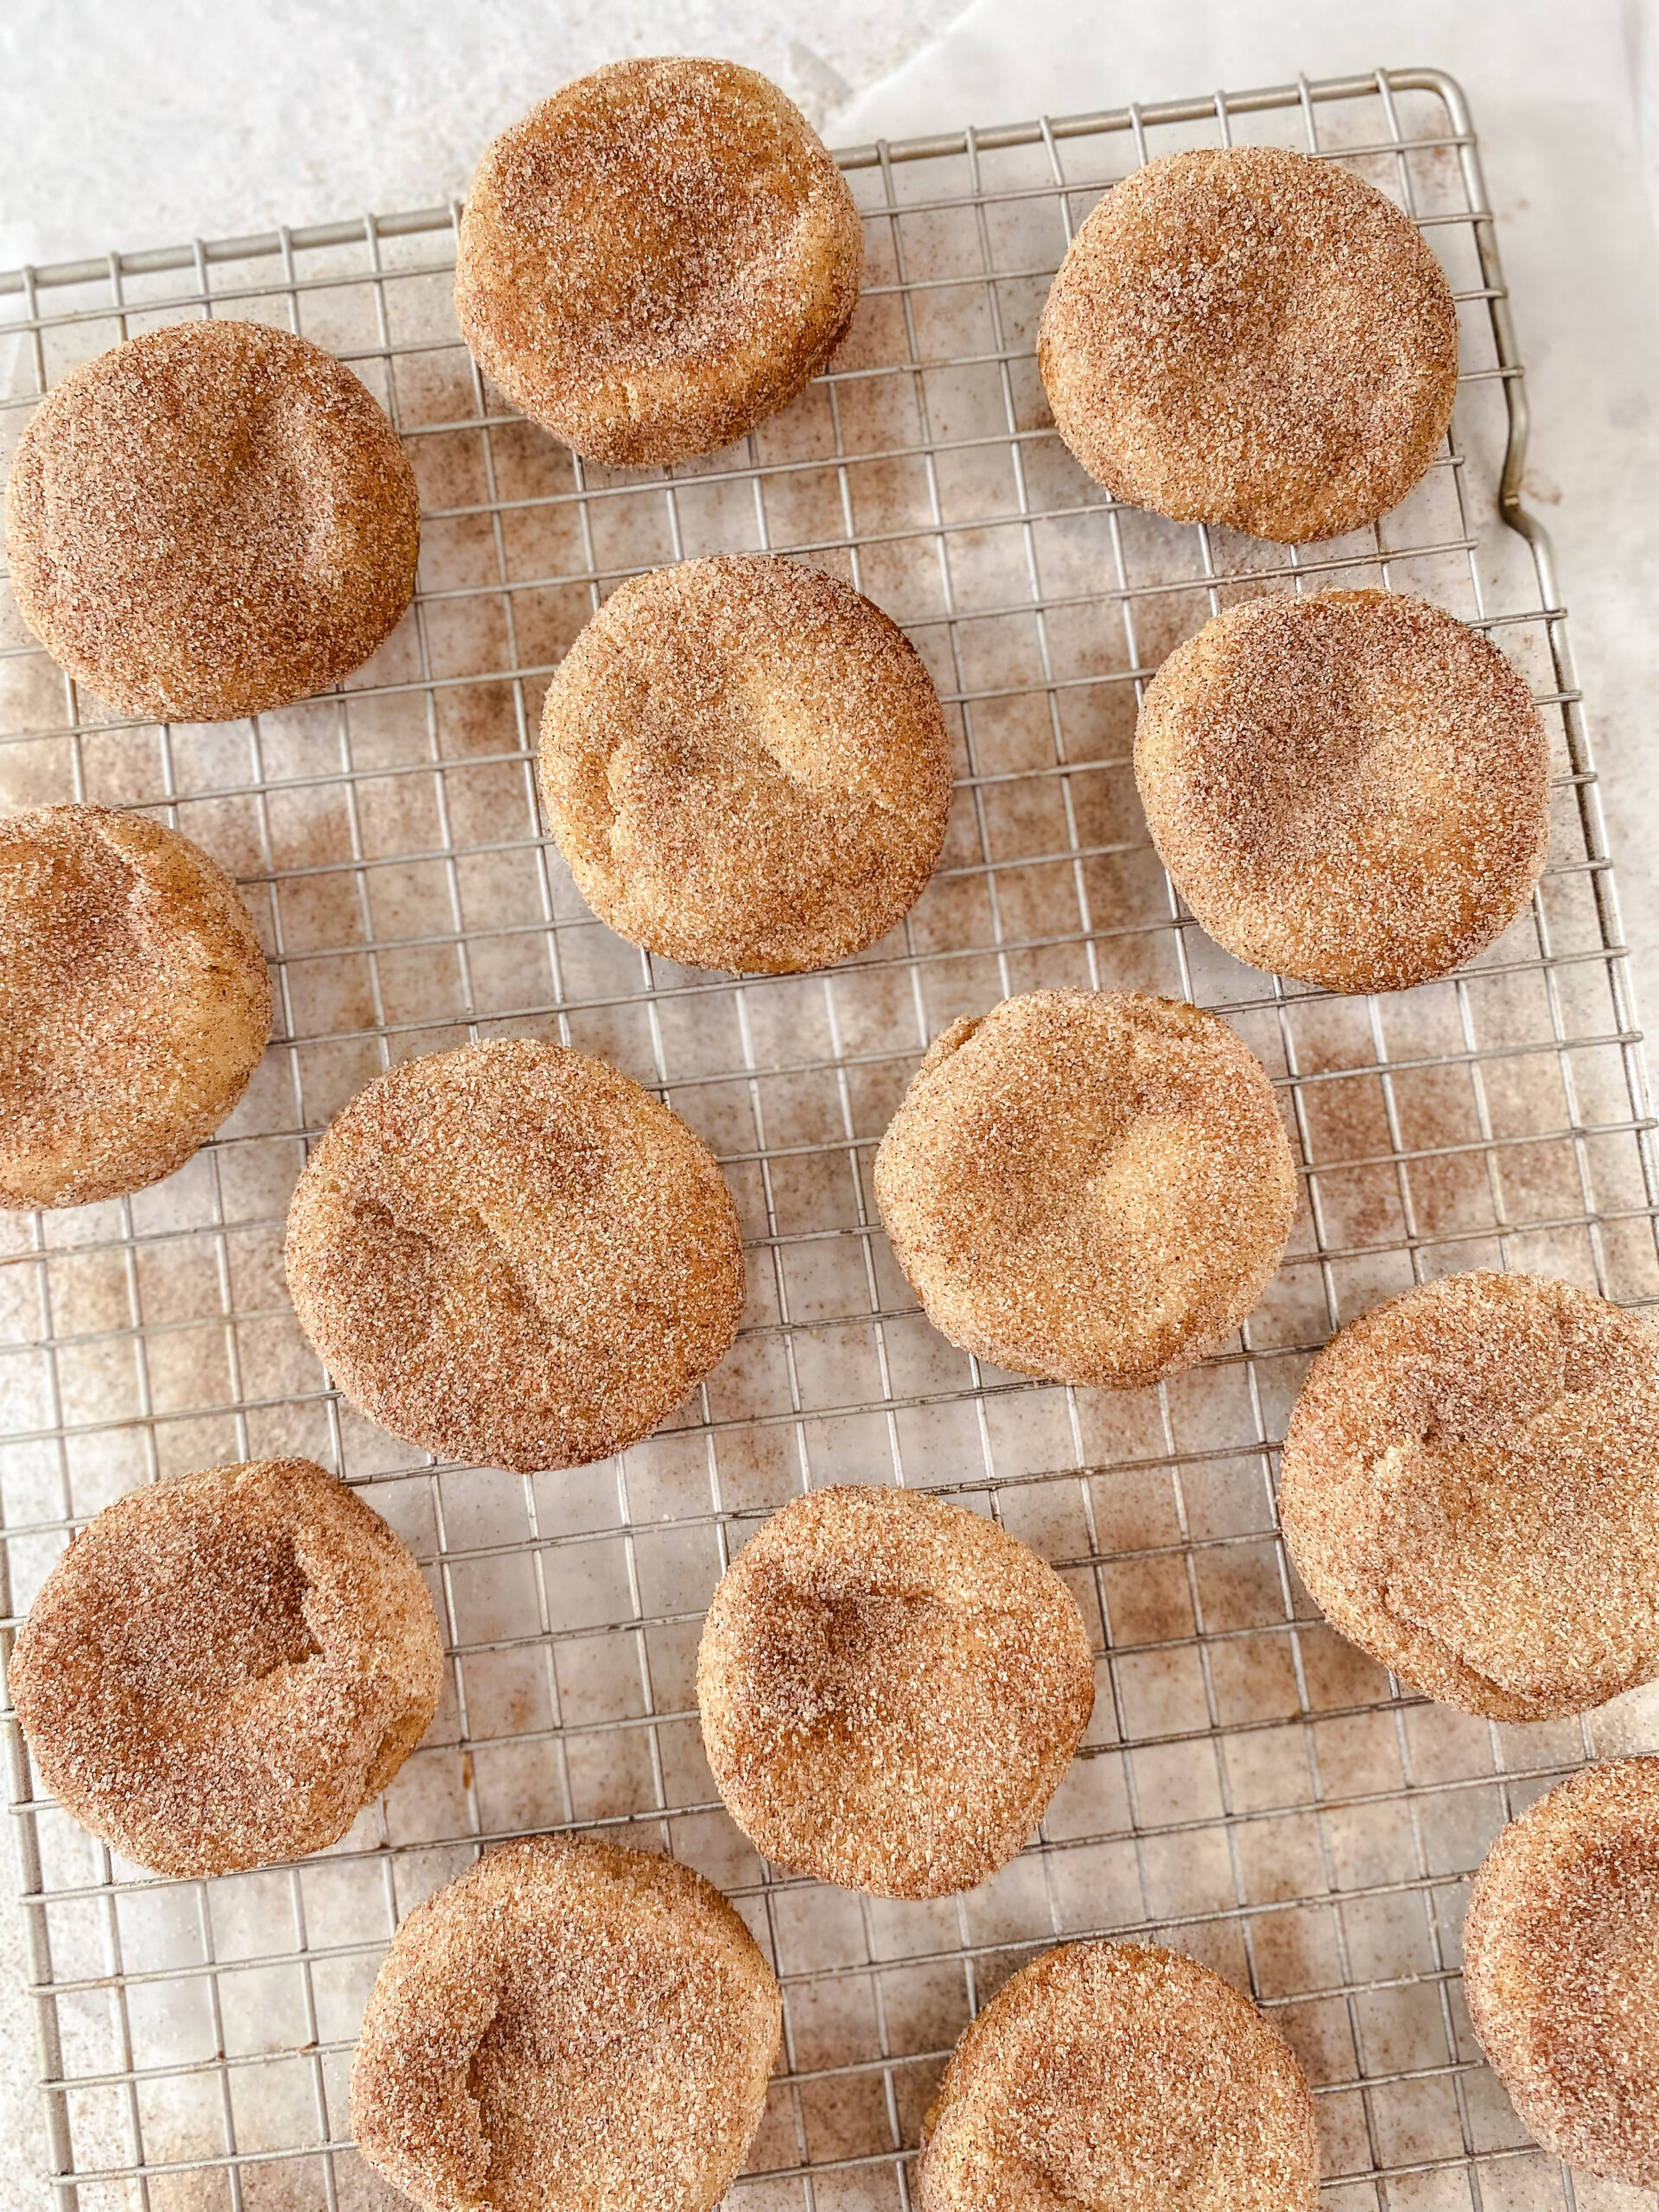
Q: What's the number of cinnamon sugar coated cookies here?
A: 14